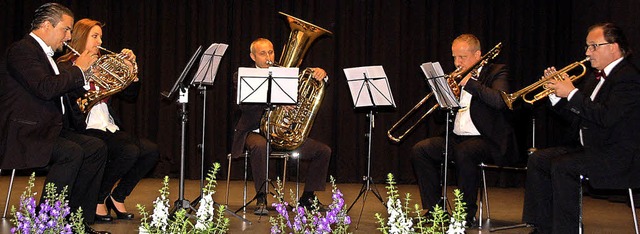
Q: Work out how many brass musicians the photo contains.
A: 5